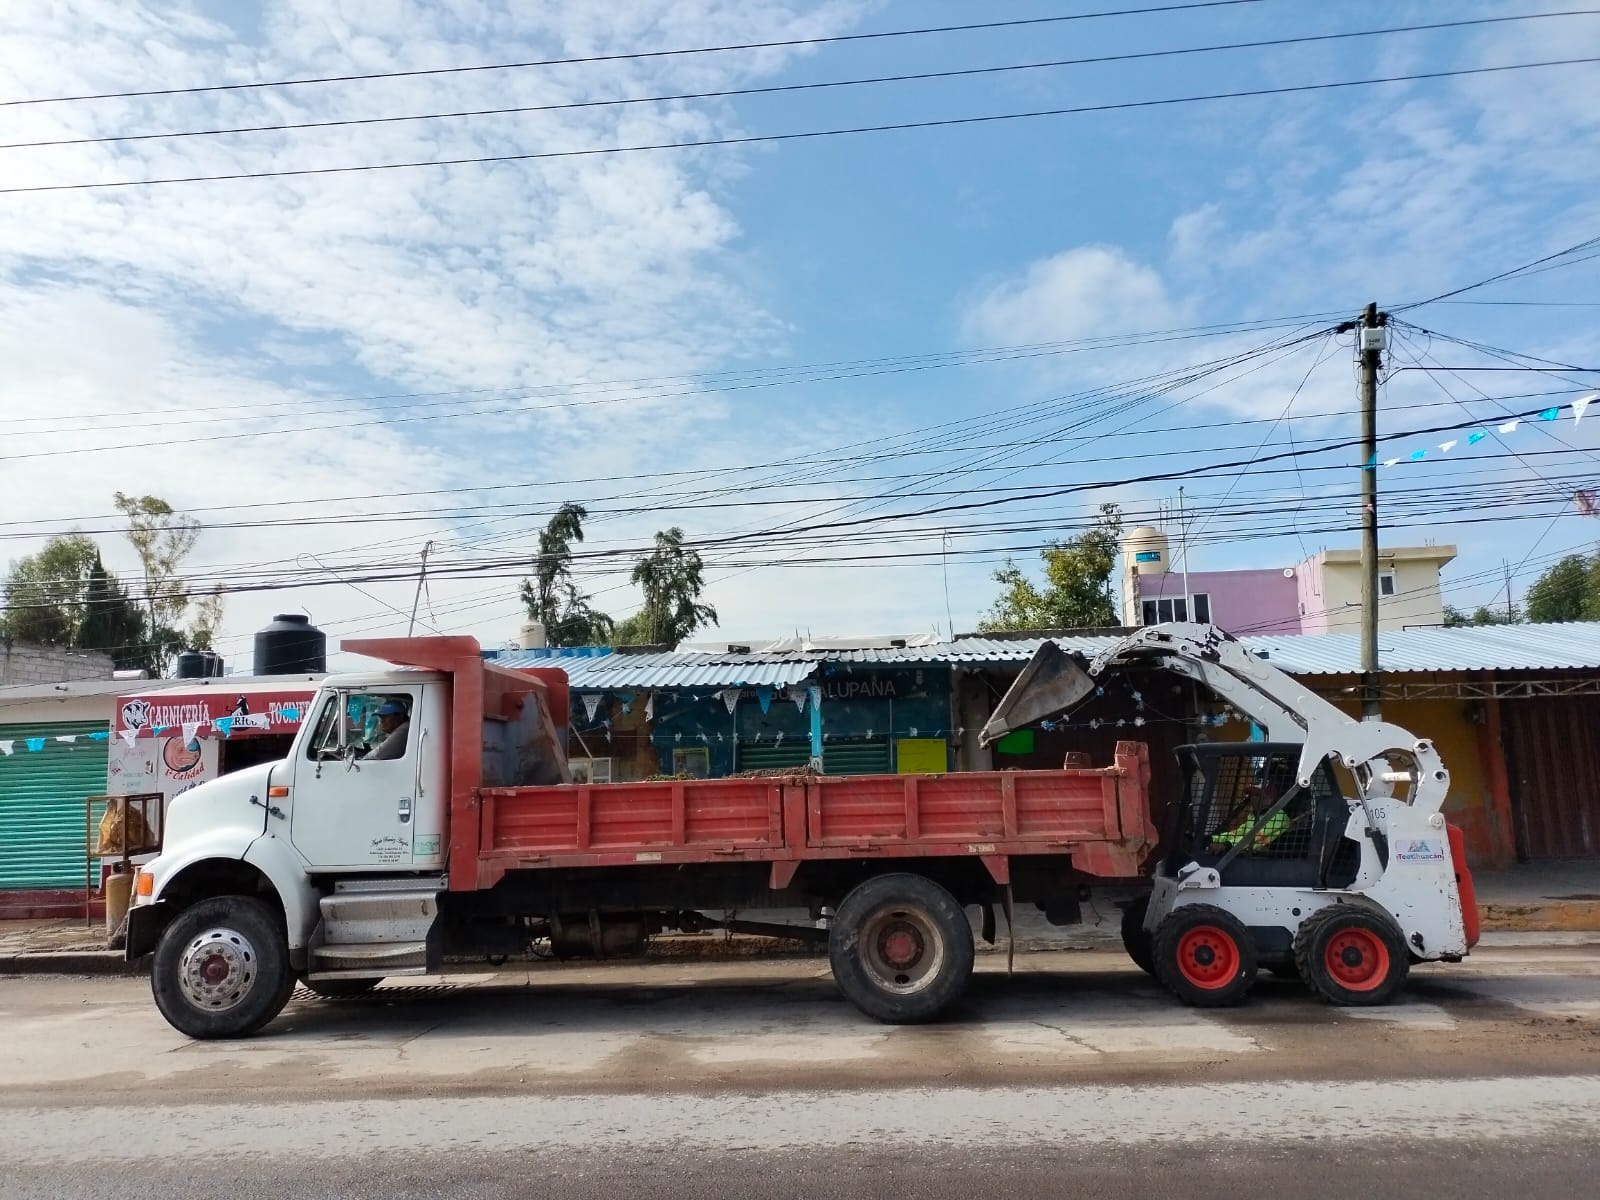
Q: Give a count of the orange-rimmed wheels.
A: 2